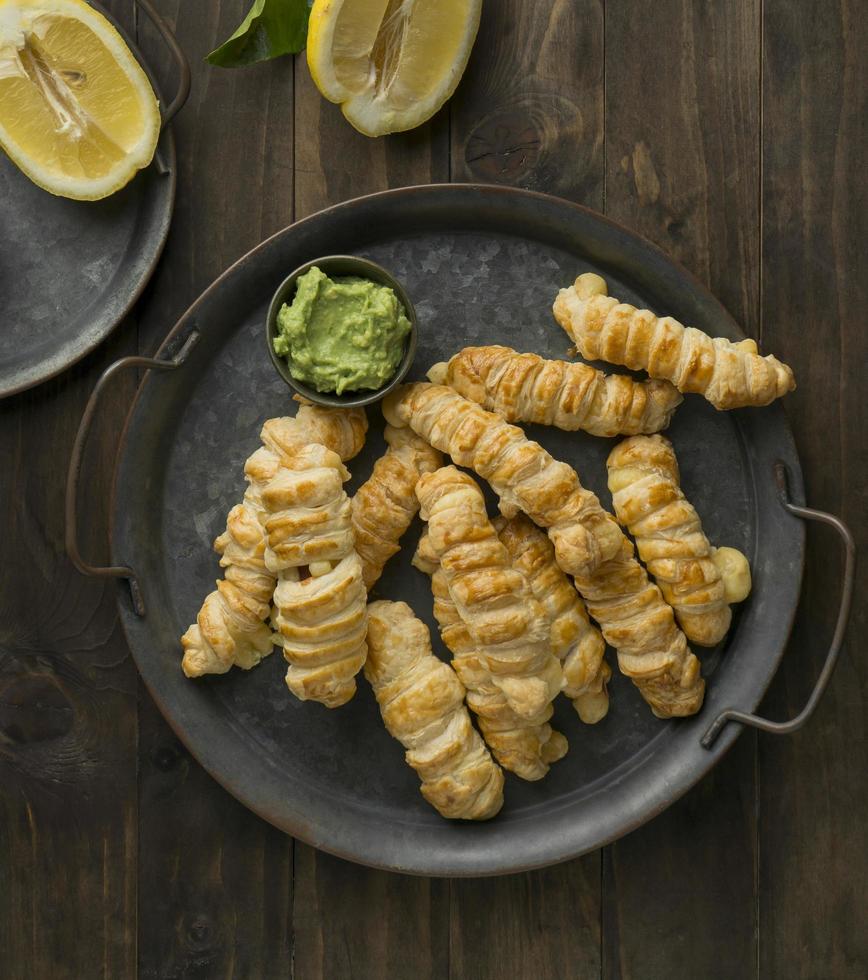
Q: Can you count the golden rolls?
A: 12